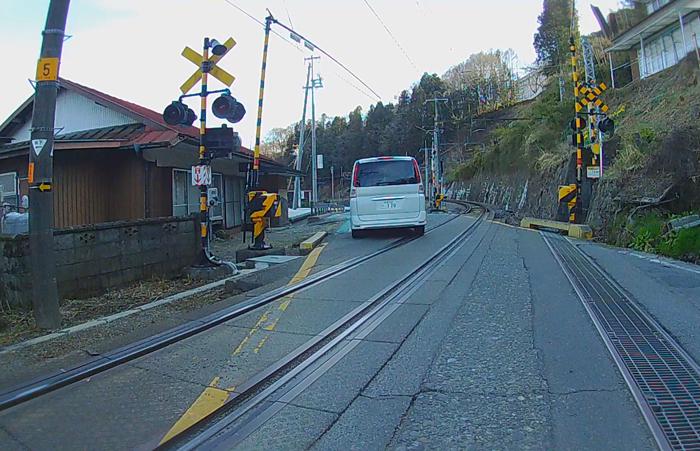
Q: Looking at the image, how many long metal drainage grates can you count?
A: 1